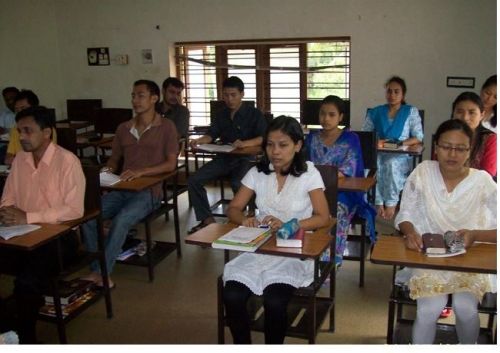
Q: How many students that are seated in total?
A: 12